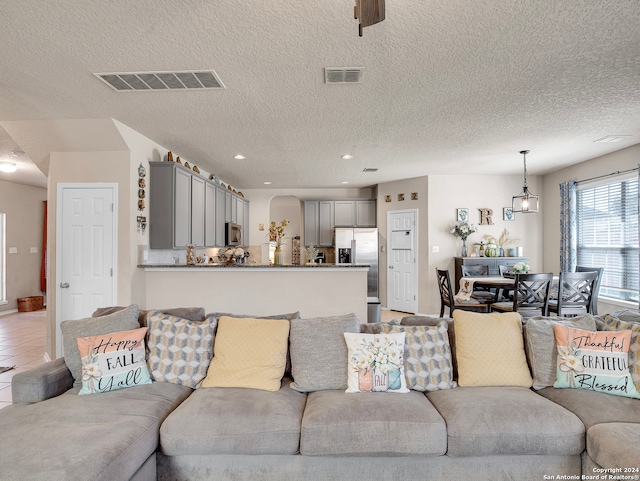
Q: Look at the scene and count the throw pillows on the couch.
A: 11